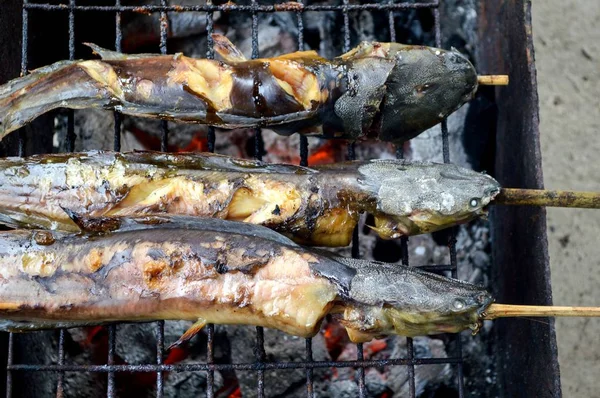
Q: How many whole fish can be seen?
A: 3